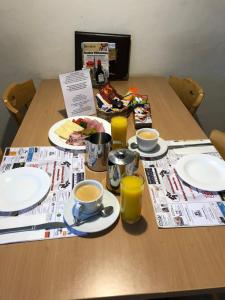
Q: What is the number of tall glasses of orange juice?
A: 2